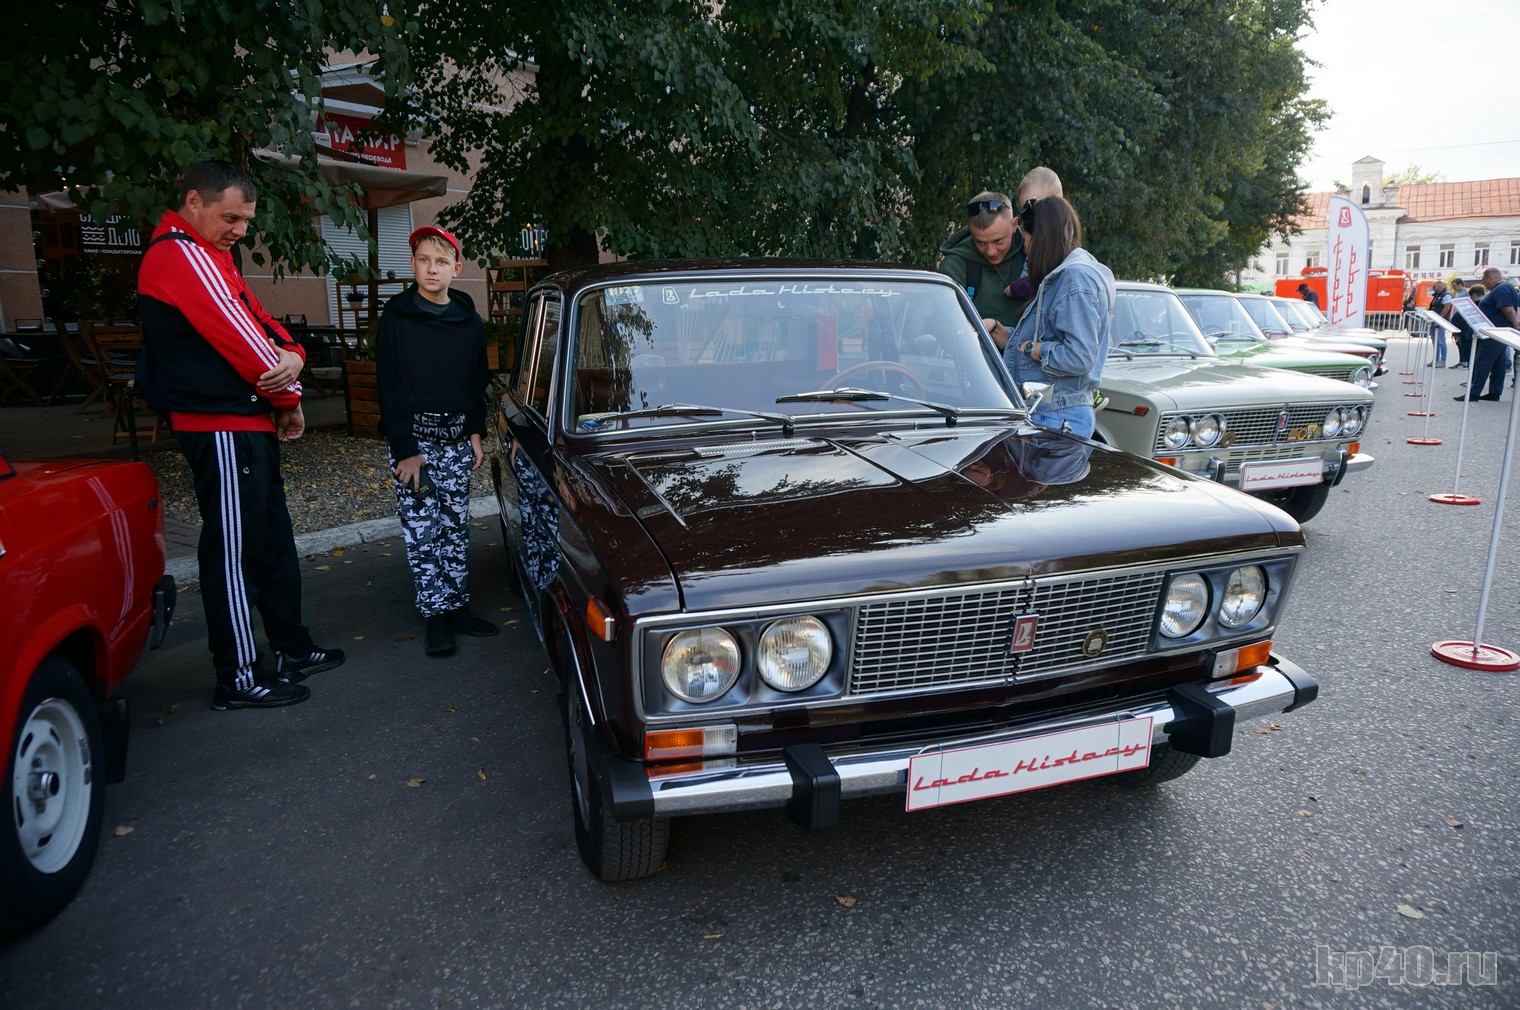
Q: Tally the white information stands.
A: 7